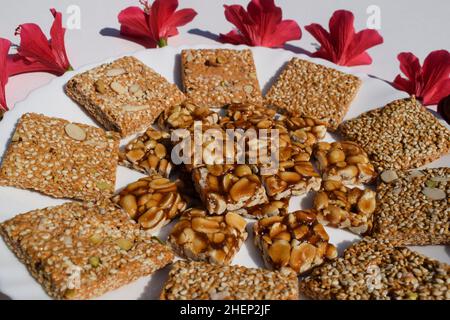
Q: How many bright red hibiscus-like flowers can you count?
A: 6